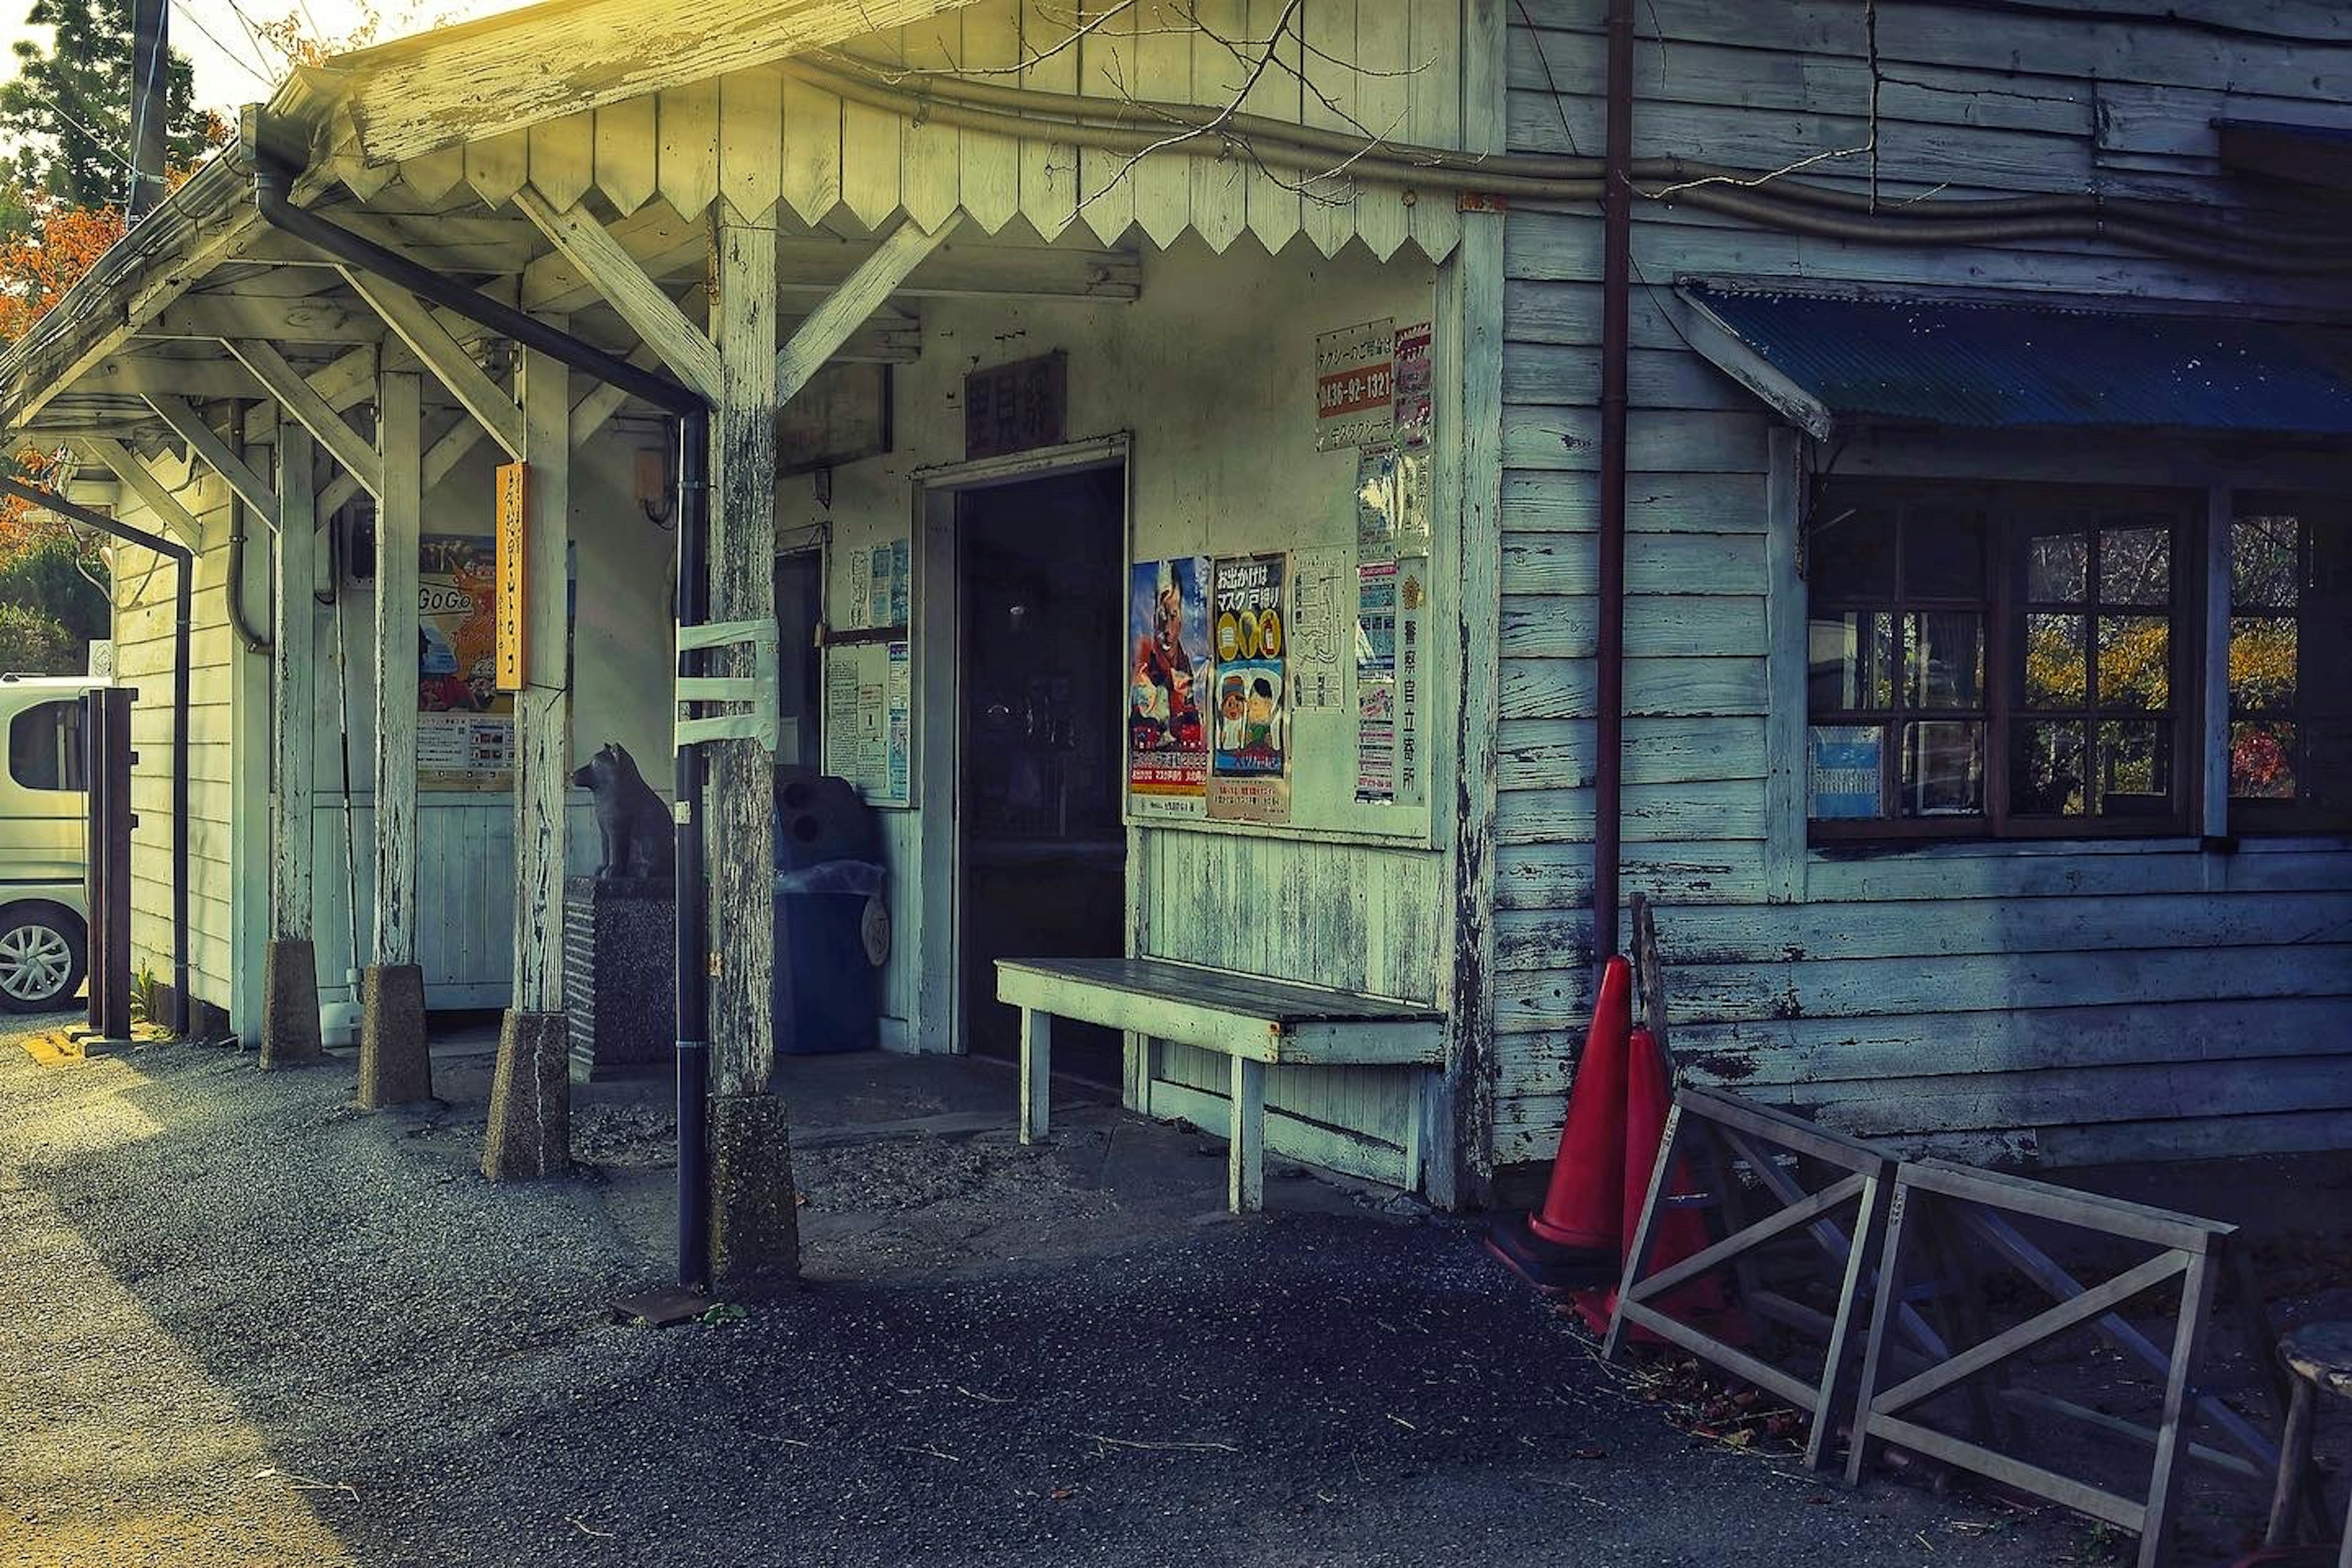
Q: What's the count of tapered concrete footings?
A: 4